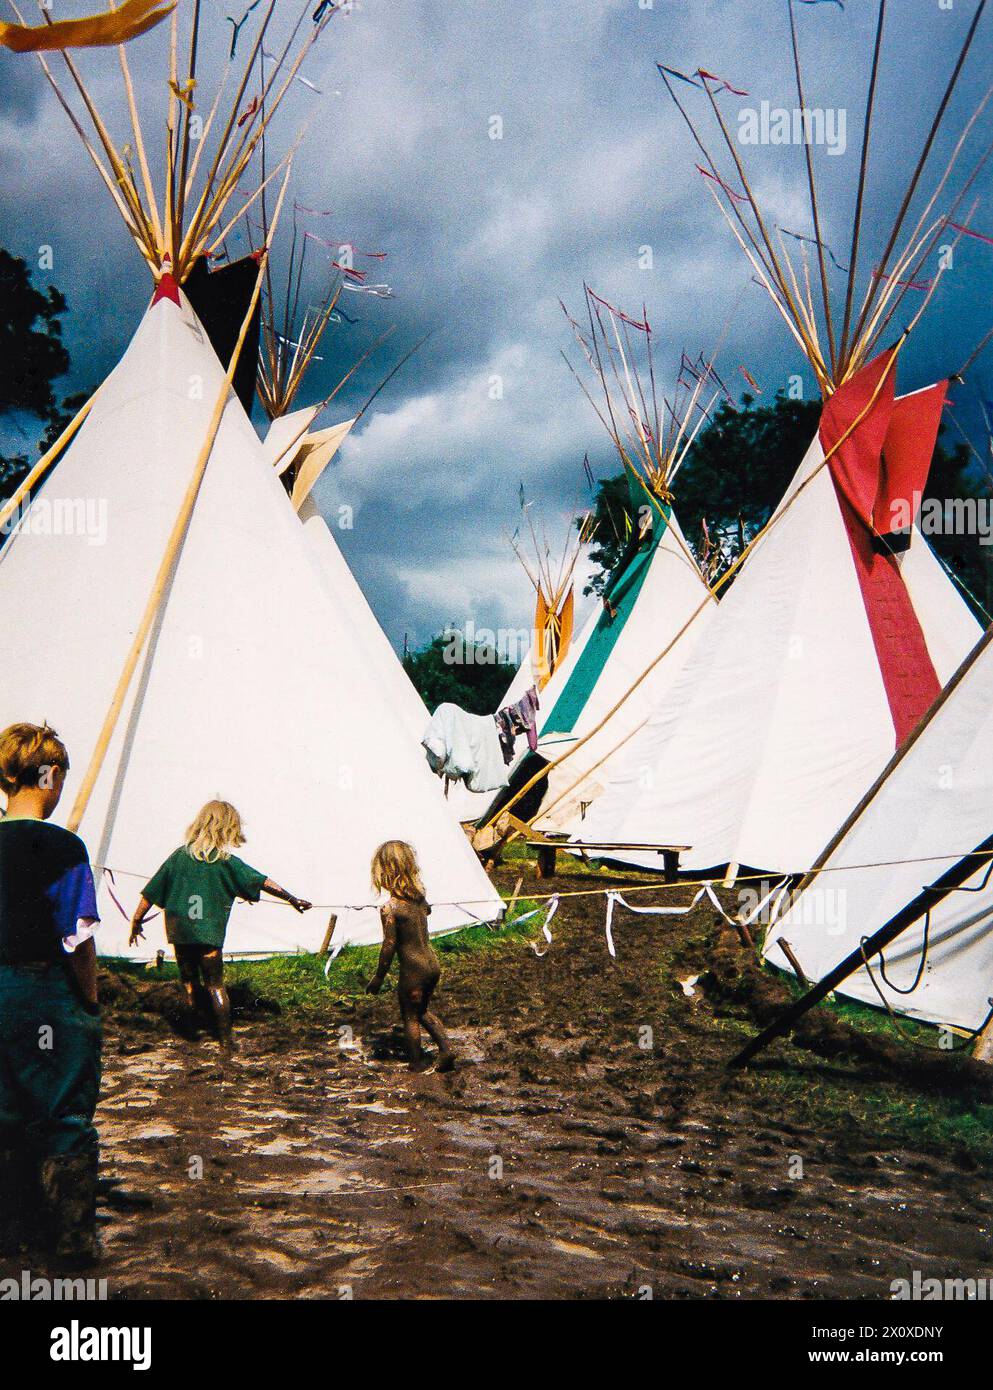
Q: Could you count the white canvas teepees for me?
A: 6